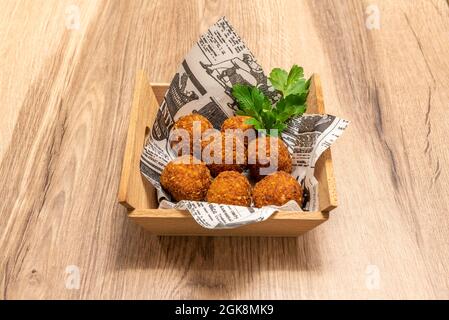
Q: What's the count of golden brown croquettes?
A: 7